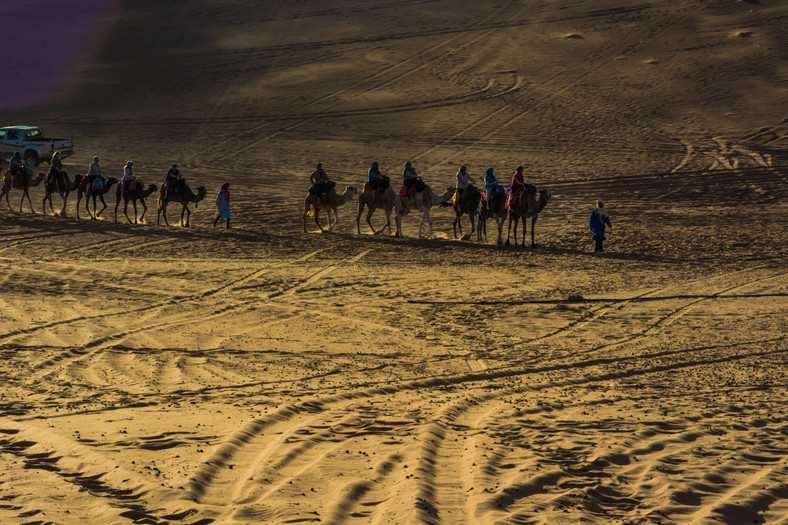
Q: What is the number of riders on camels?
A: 11